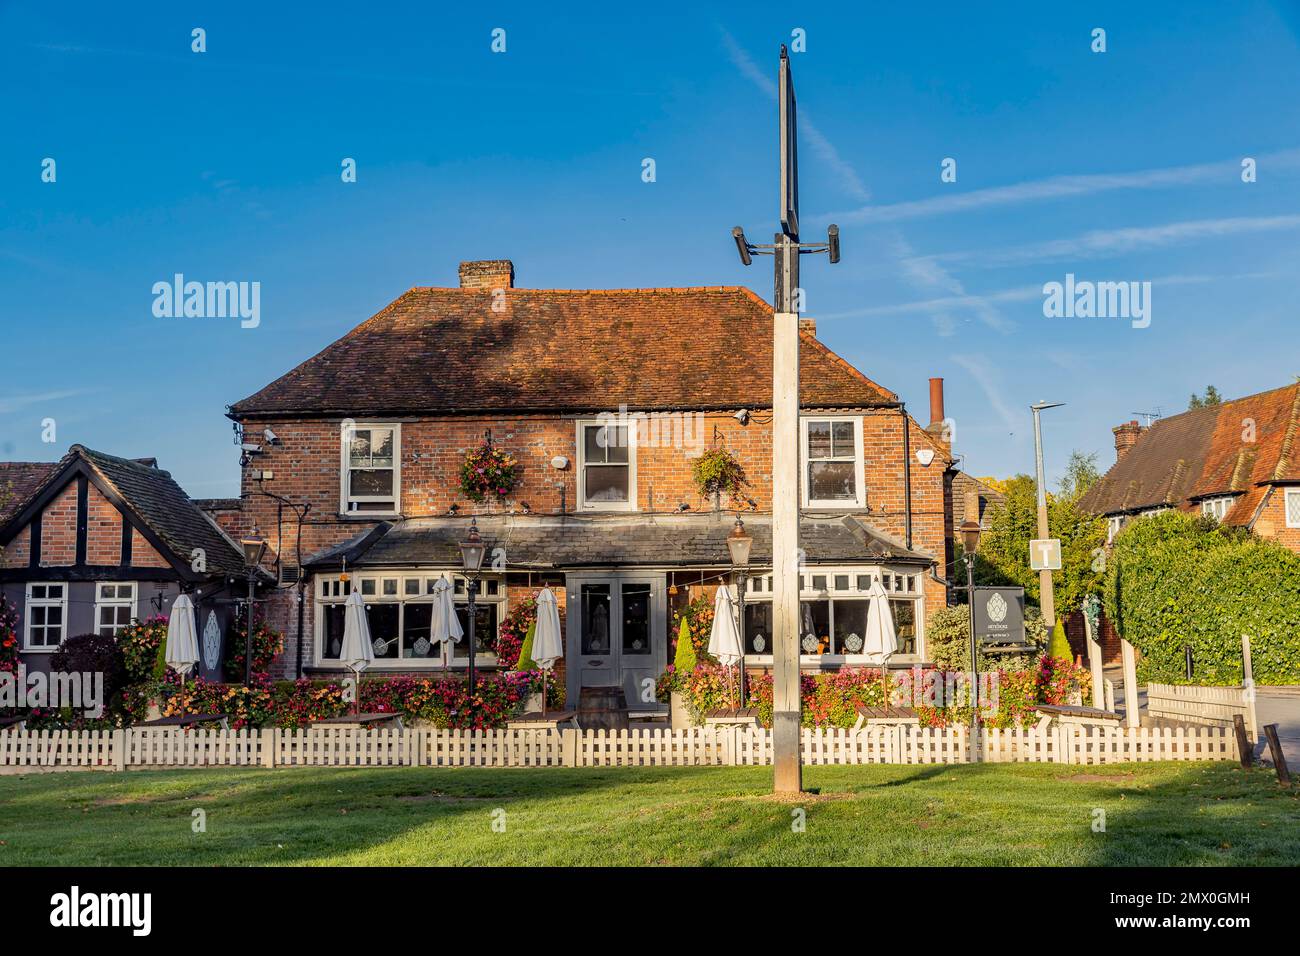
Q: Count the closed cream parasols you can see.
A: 6